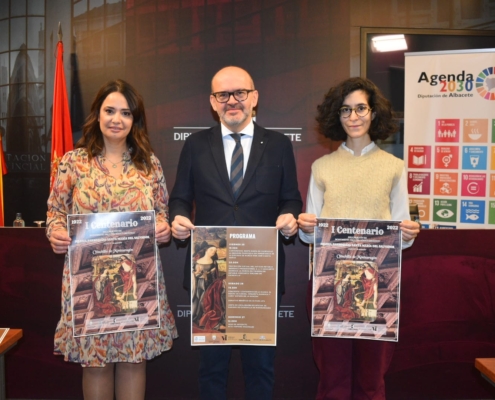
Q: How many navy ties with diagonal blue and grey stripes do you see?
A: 1